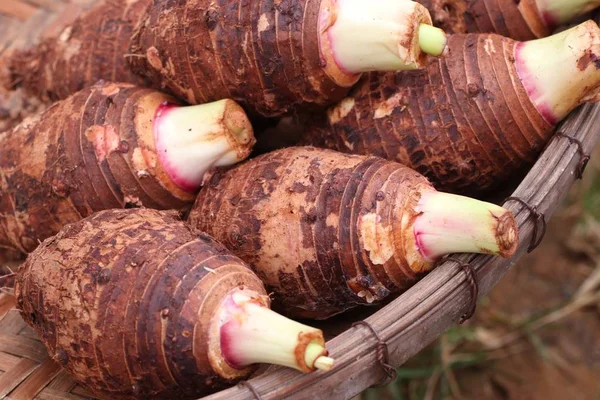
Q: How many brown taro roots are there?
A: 7